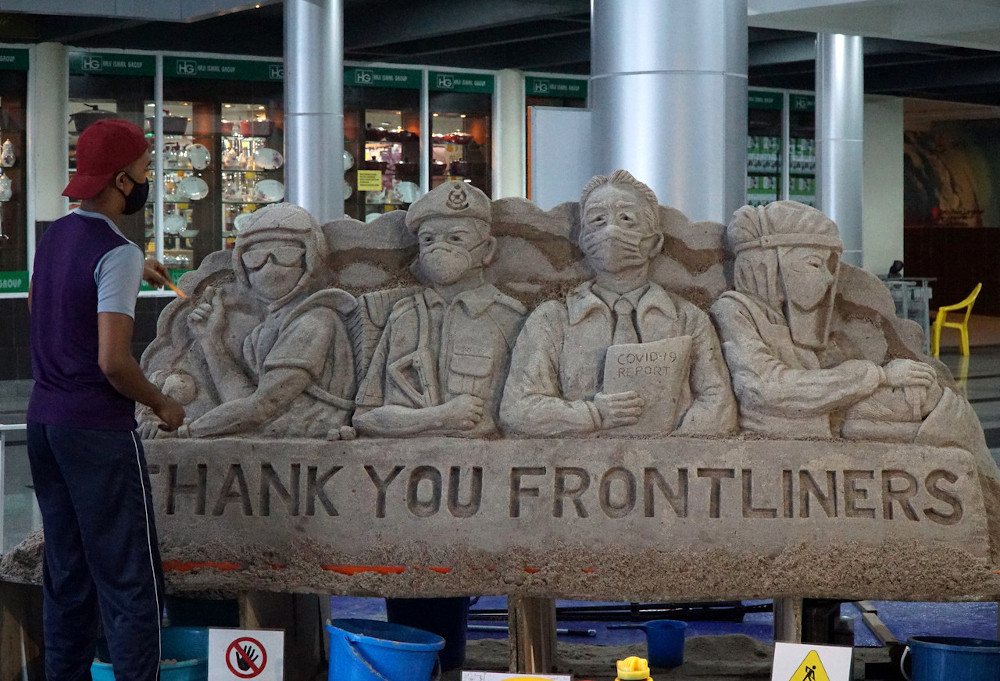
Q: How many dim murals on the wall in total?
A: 1